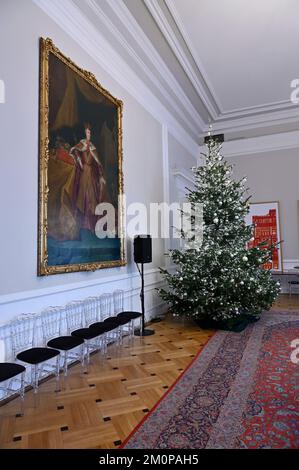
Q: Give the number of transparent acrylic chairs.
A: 7